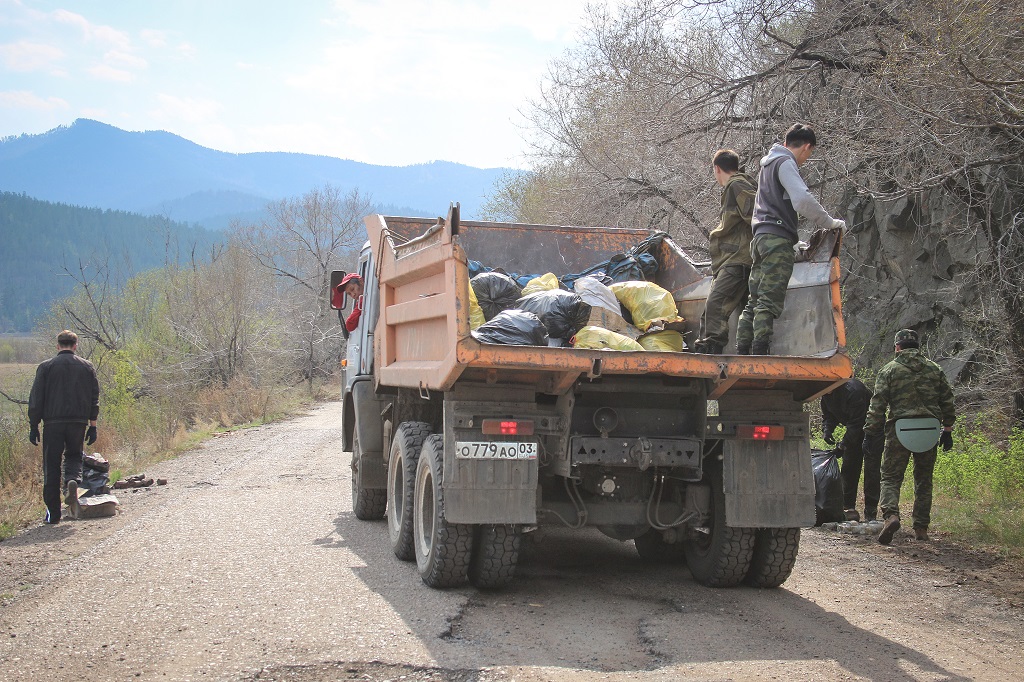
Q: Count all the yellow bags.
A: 5